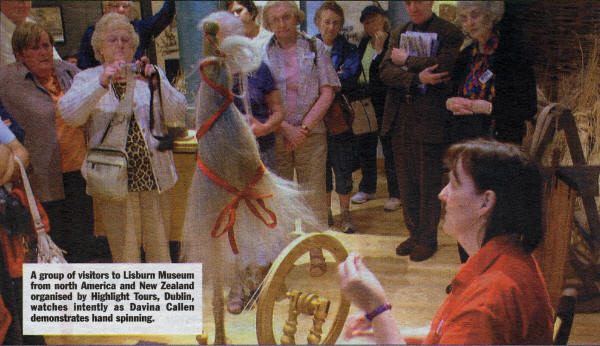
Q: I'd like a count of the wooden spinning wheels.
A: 1